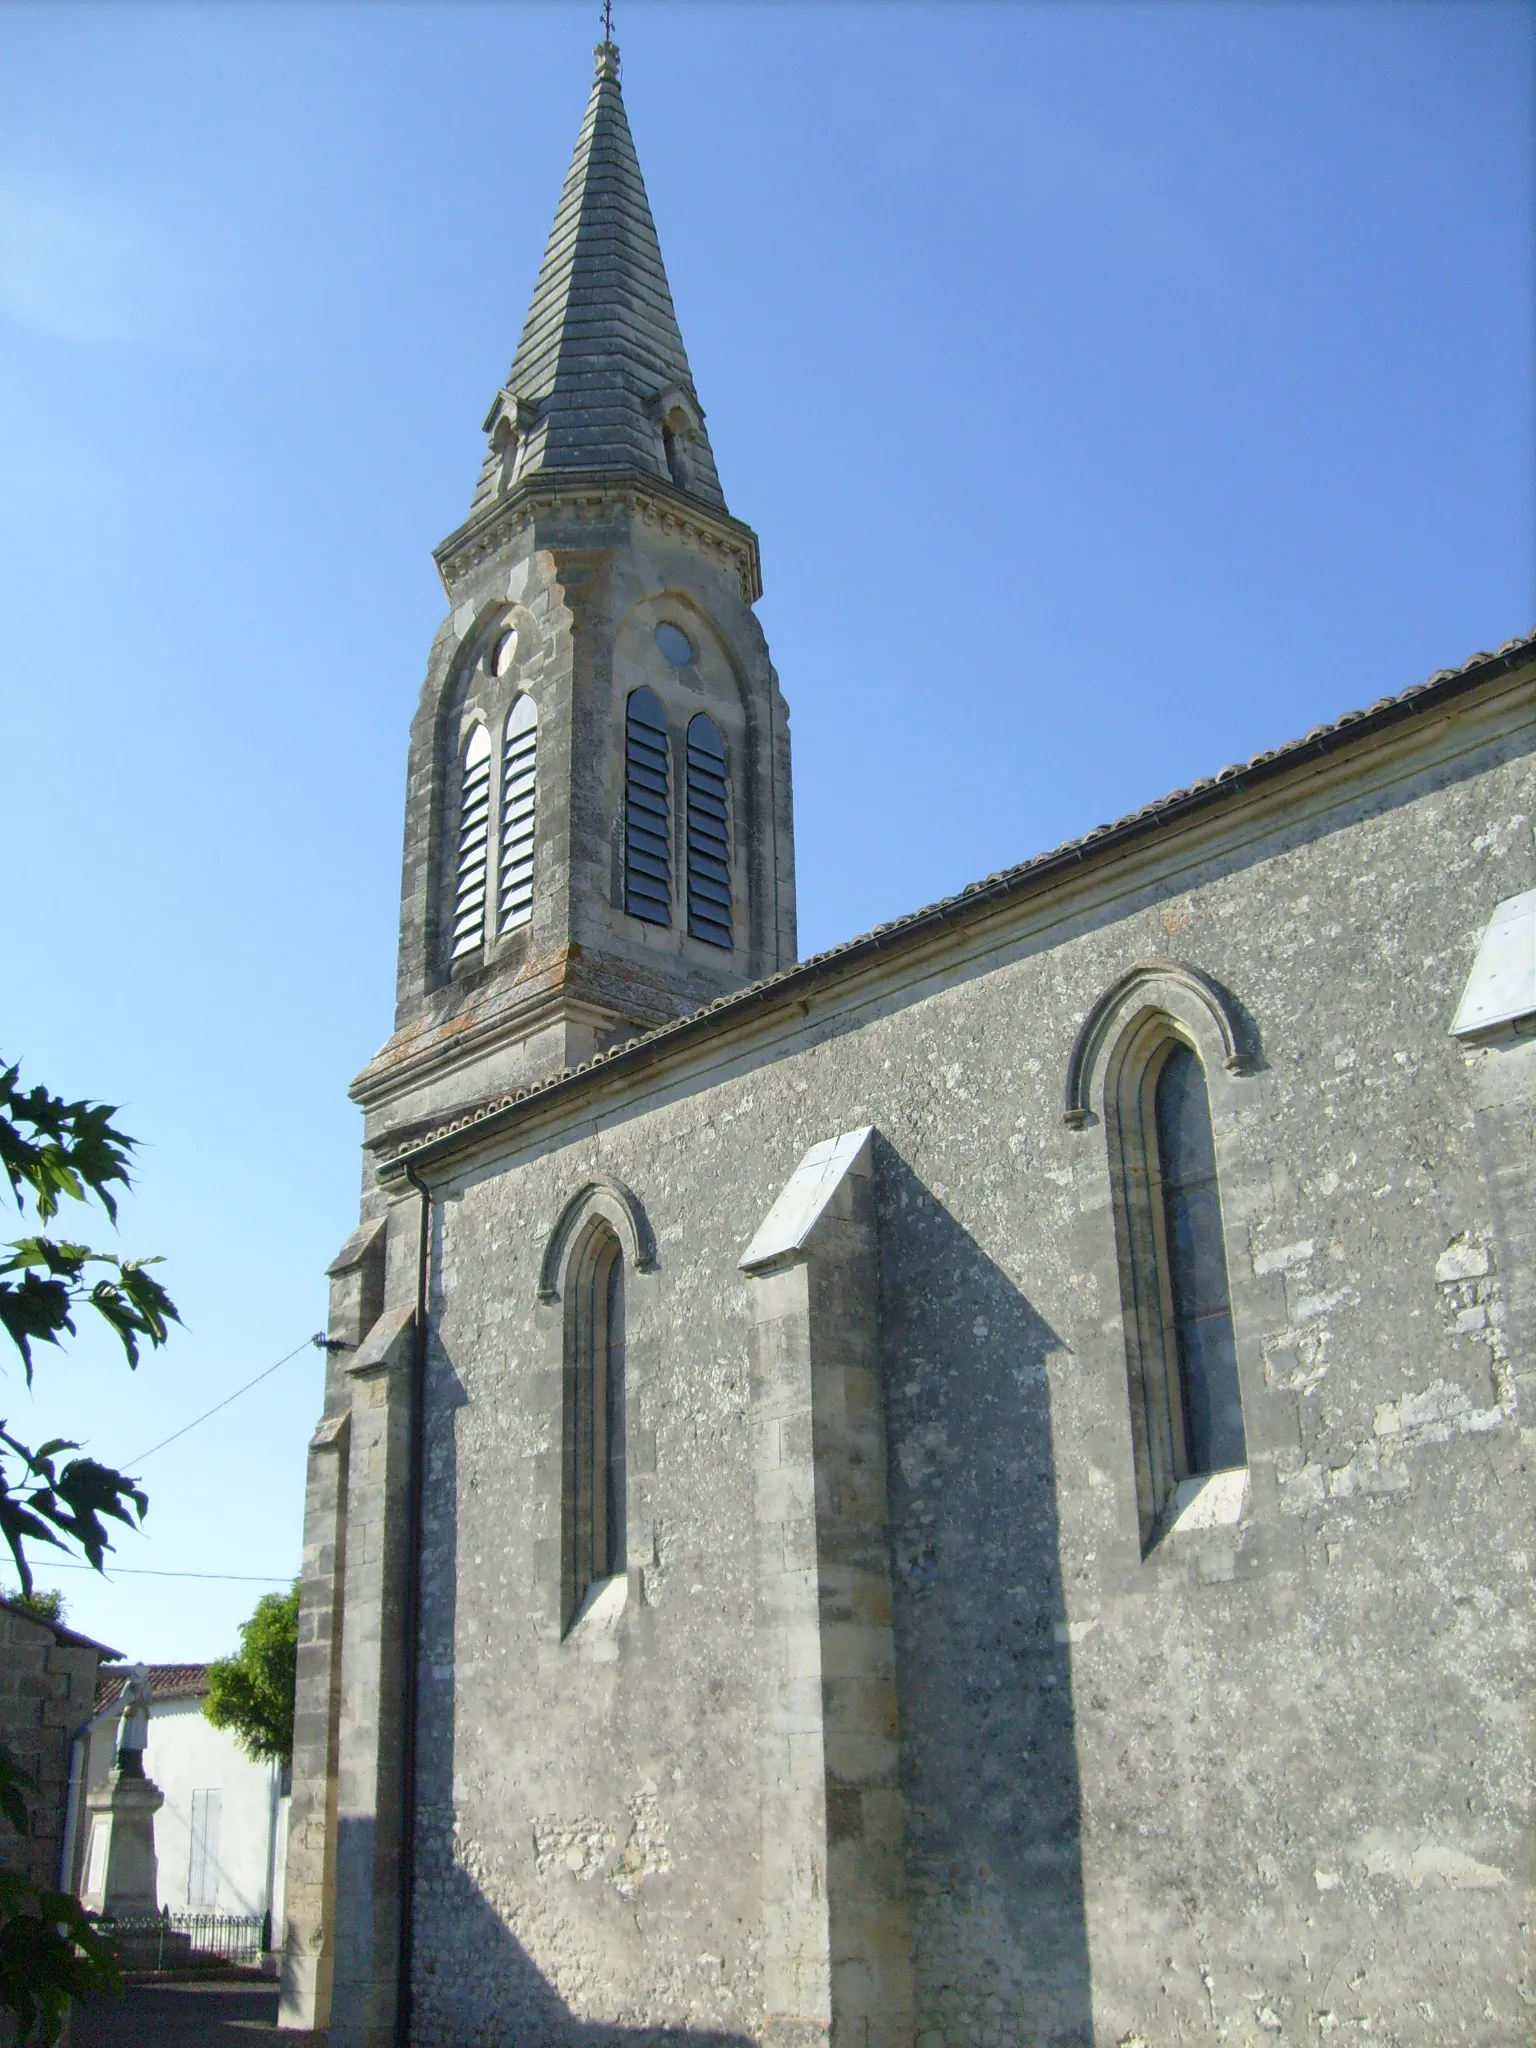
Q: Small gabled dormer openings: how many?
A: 2